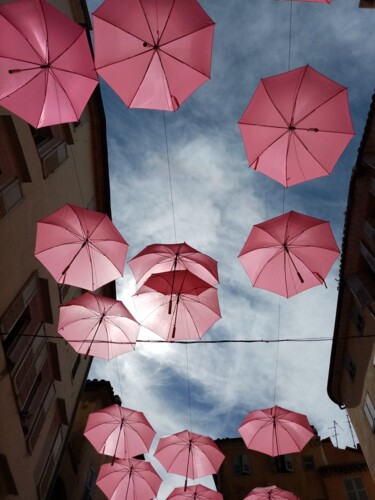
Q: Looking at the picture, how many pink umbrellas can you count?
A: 15